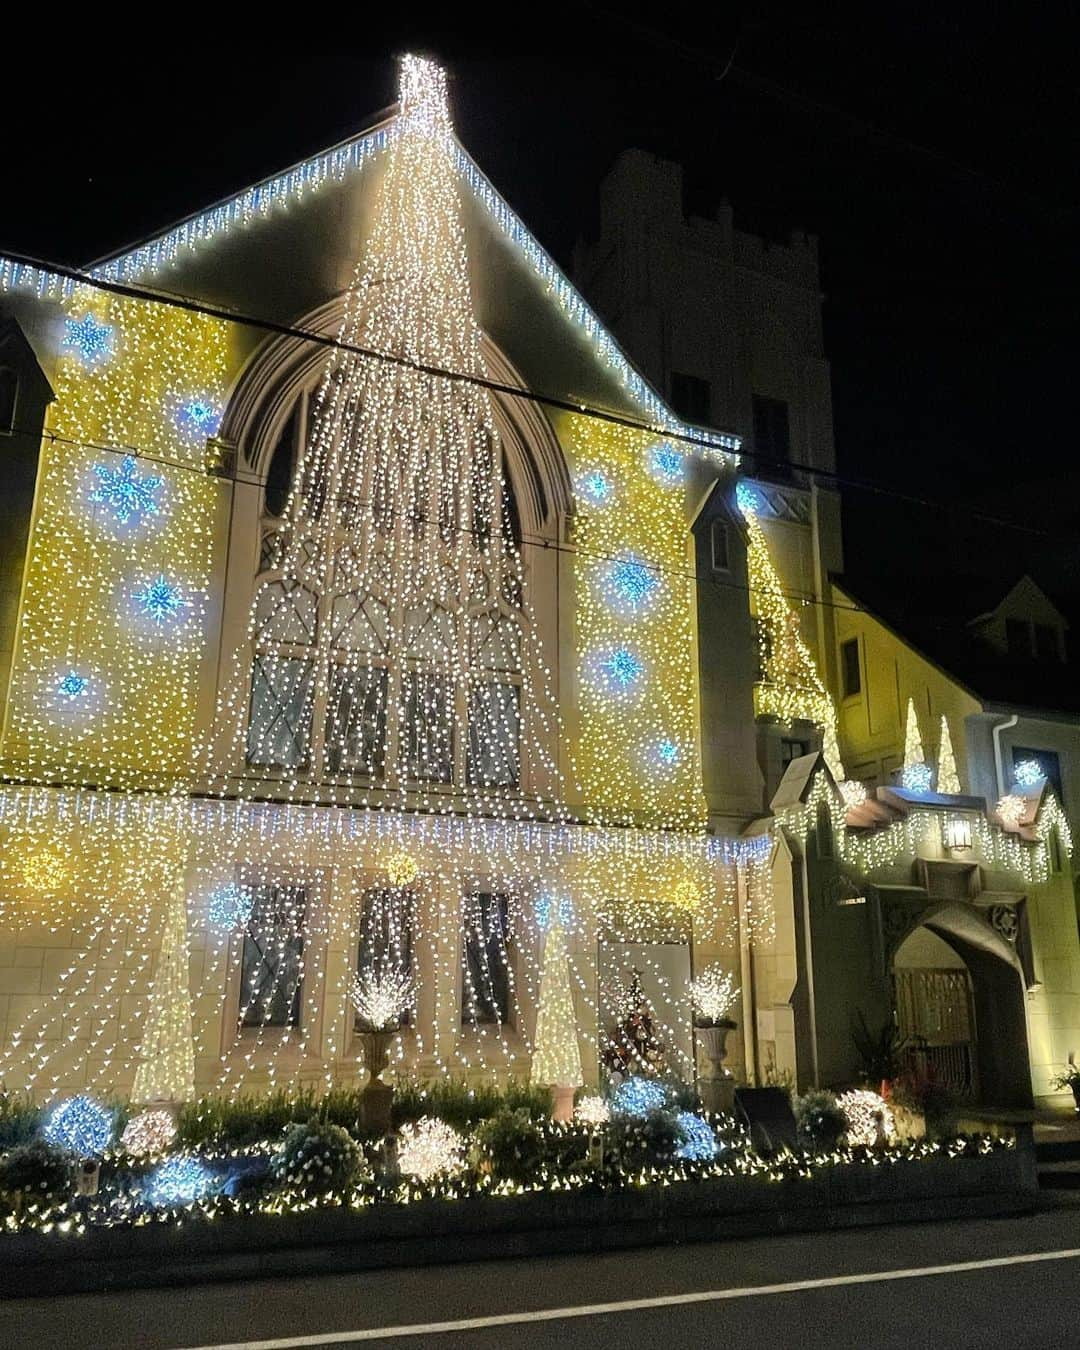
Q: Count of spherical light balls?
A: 12